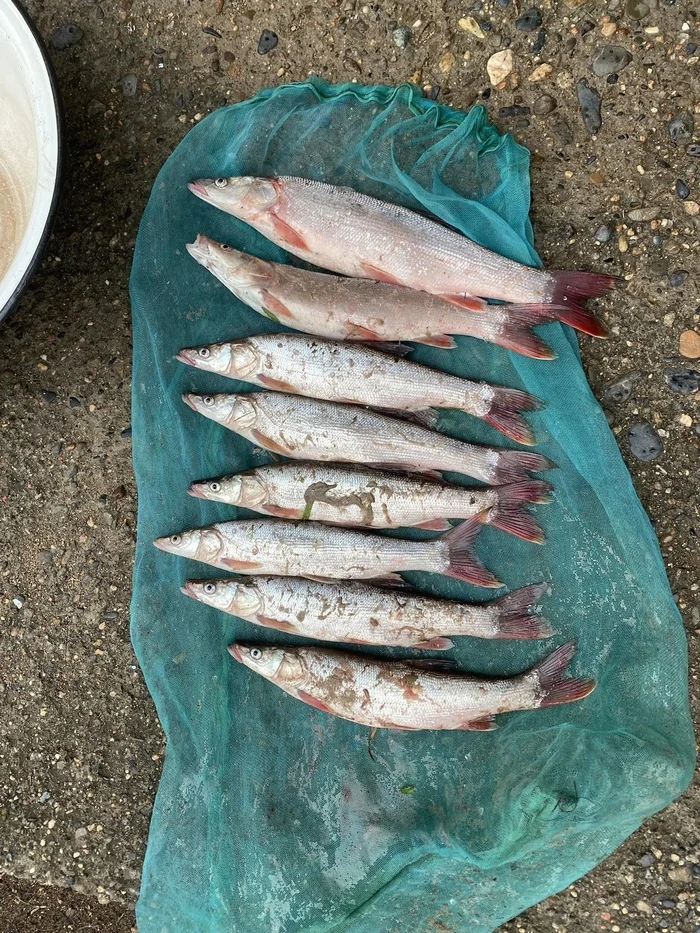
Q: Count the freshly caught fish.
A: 8